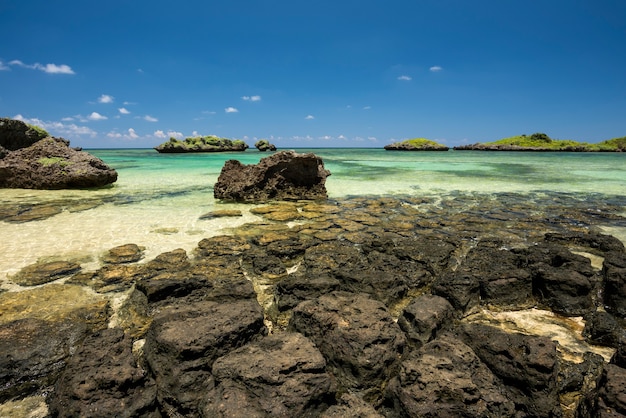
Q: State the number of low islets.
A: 4